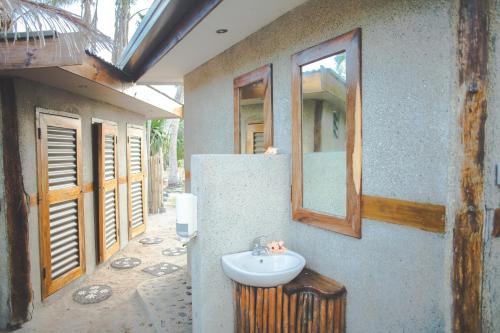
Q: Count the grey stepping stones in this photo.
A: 5